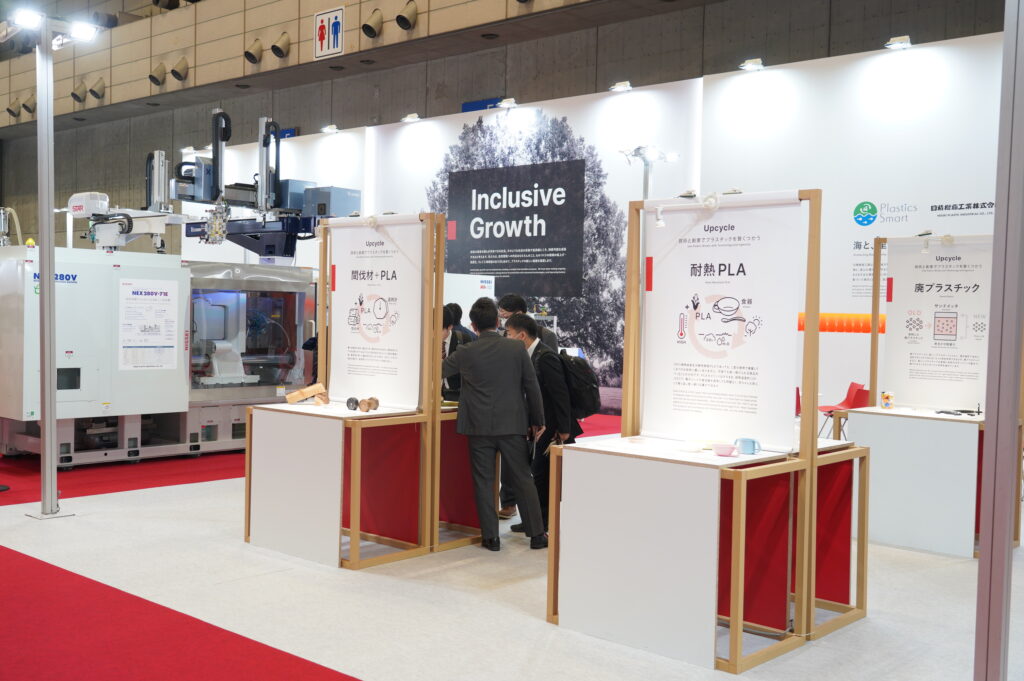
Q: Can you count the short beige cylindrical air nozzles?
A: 10